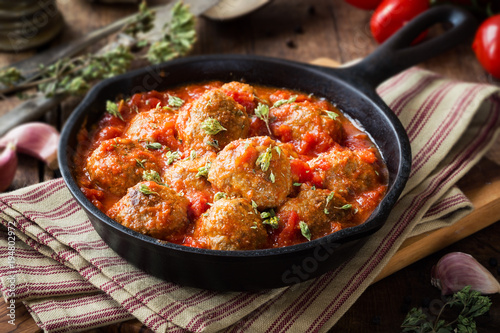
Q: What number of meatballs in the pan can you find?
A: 11